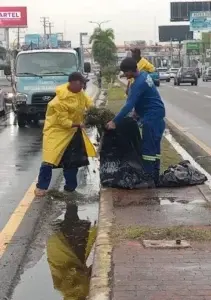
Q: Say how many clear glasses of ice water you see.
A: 0